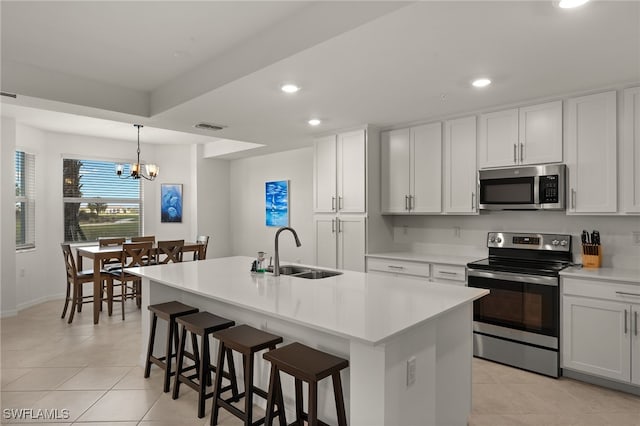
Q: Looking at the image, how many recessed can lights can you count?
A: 4